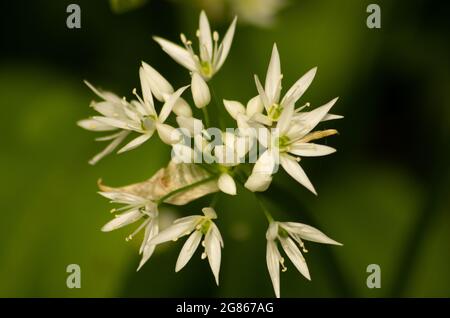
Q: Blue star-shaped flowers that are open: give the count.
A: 0